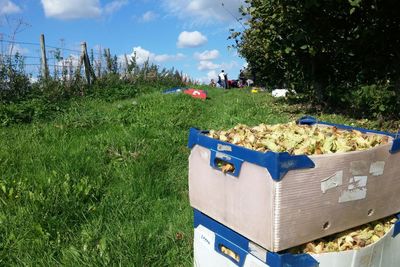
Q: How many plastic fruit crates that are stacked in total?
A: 2